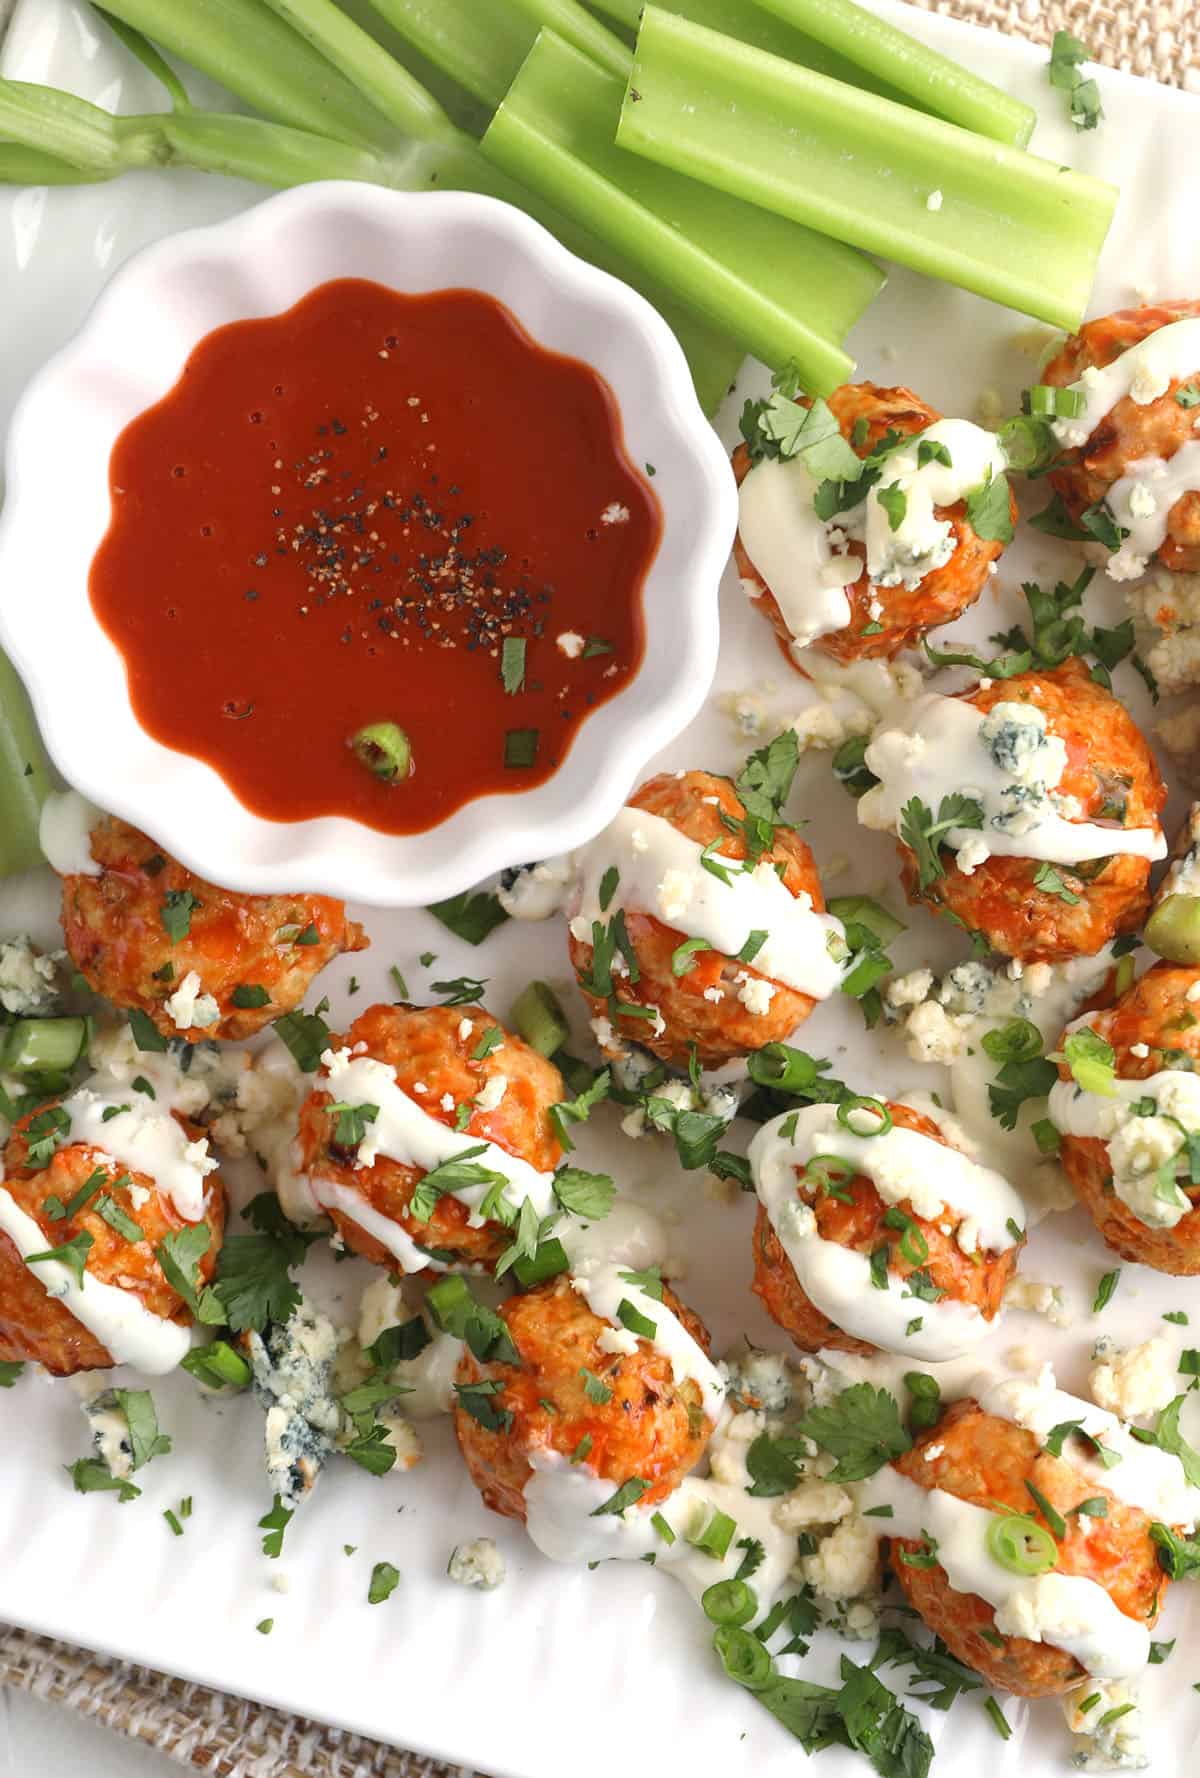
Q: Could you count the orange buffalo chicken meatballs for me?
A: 11